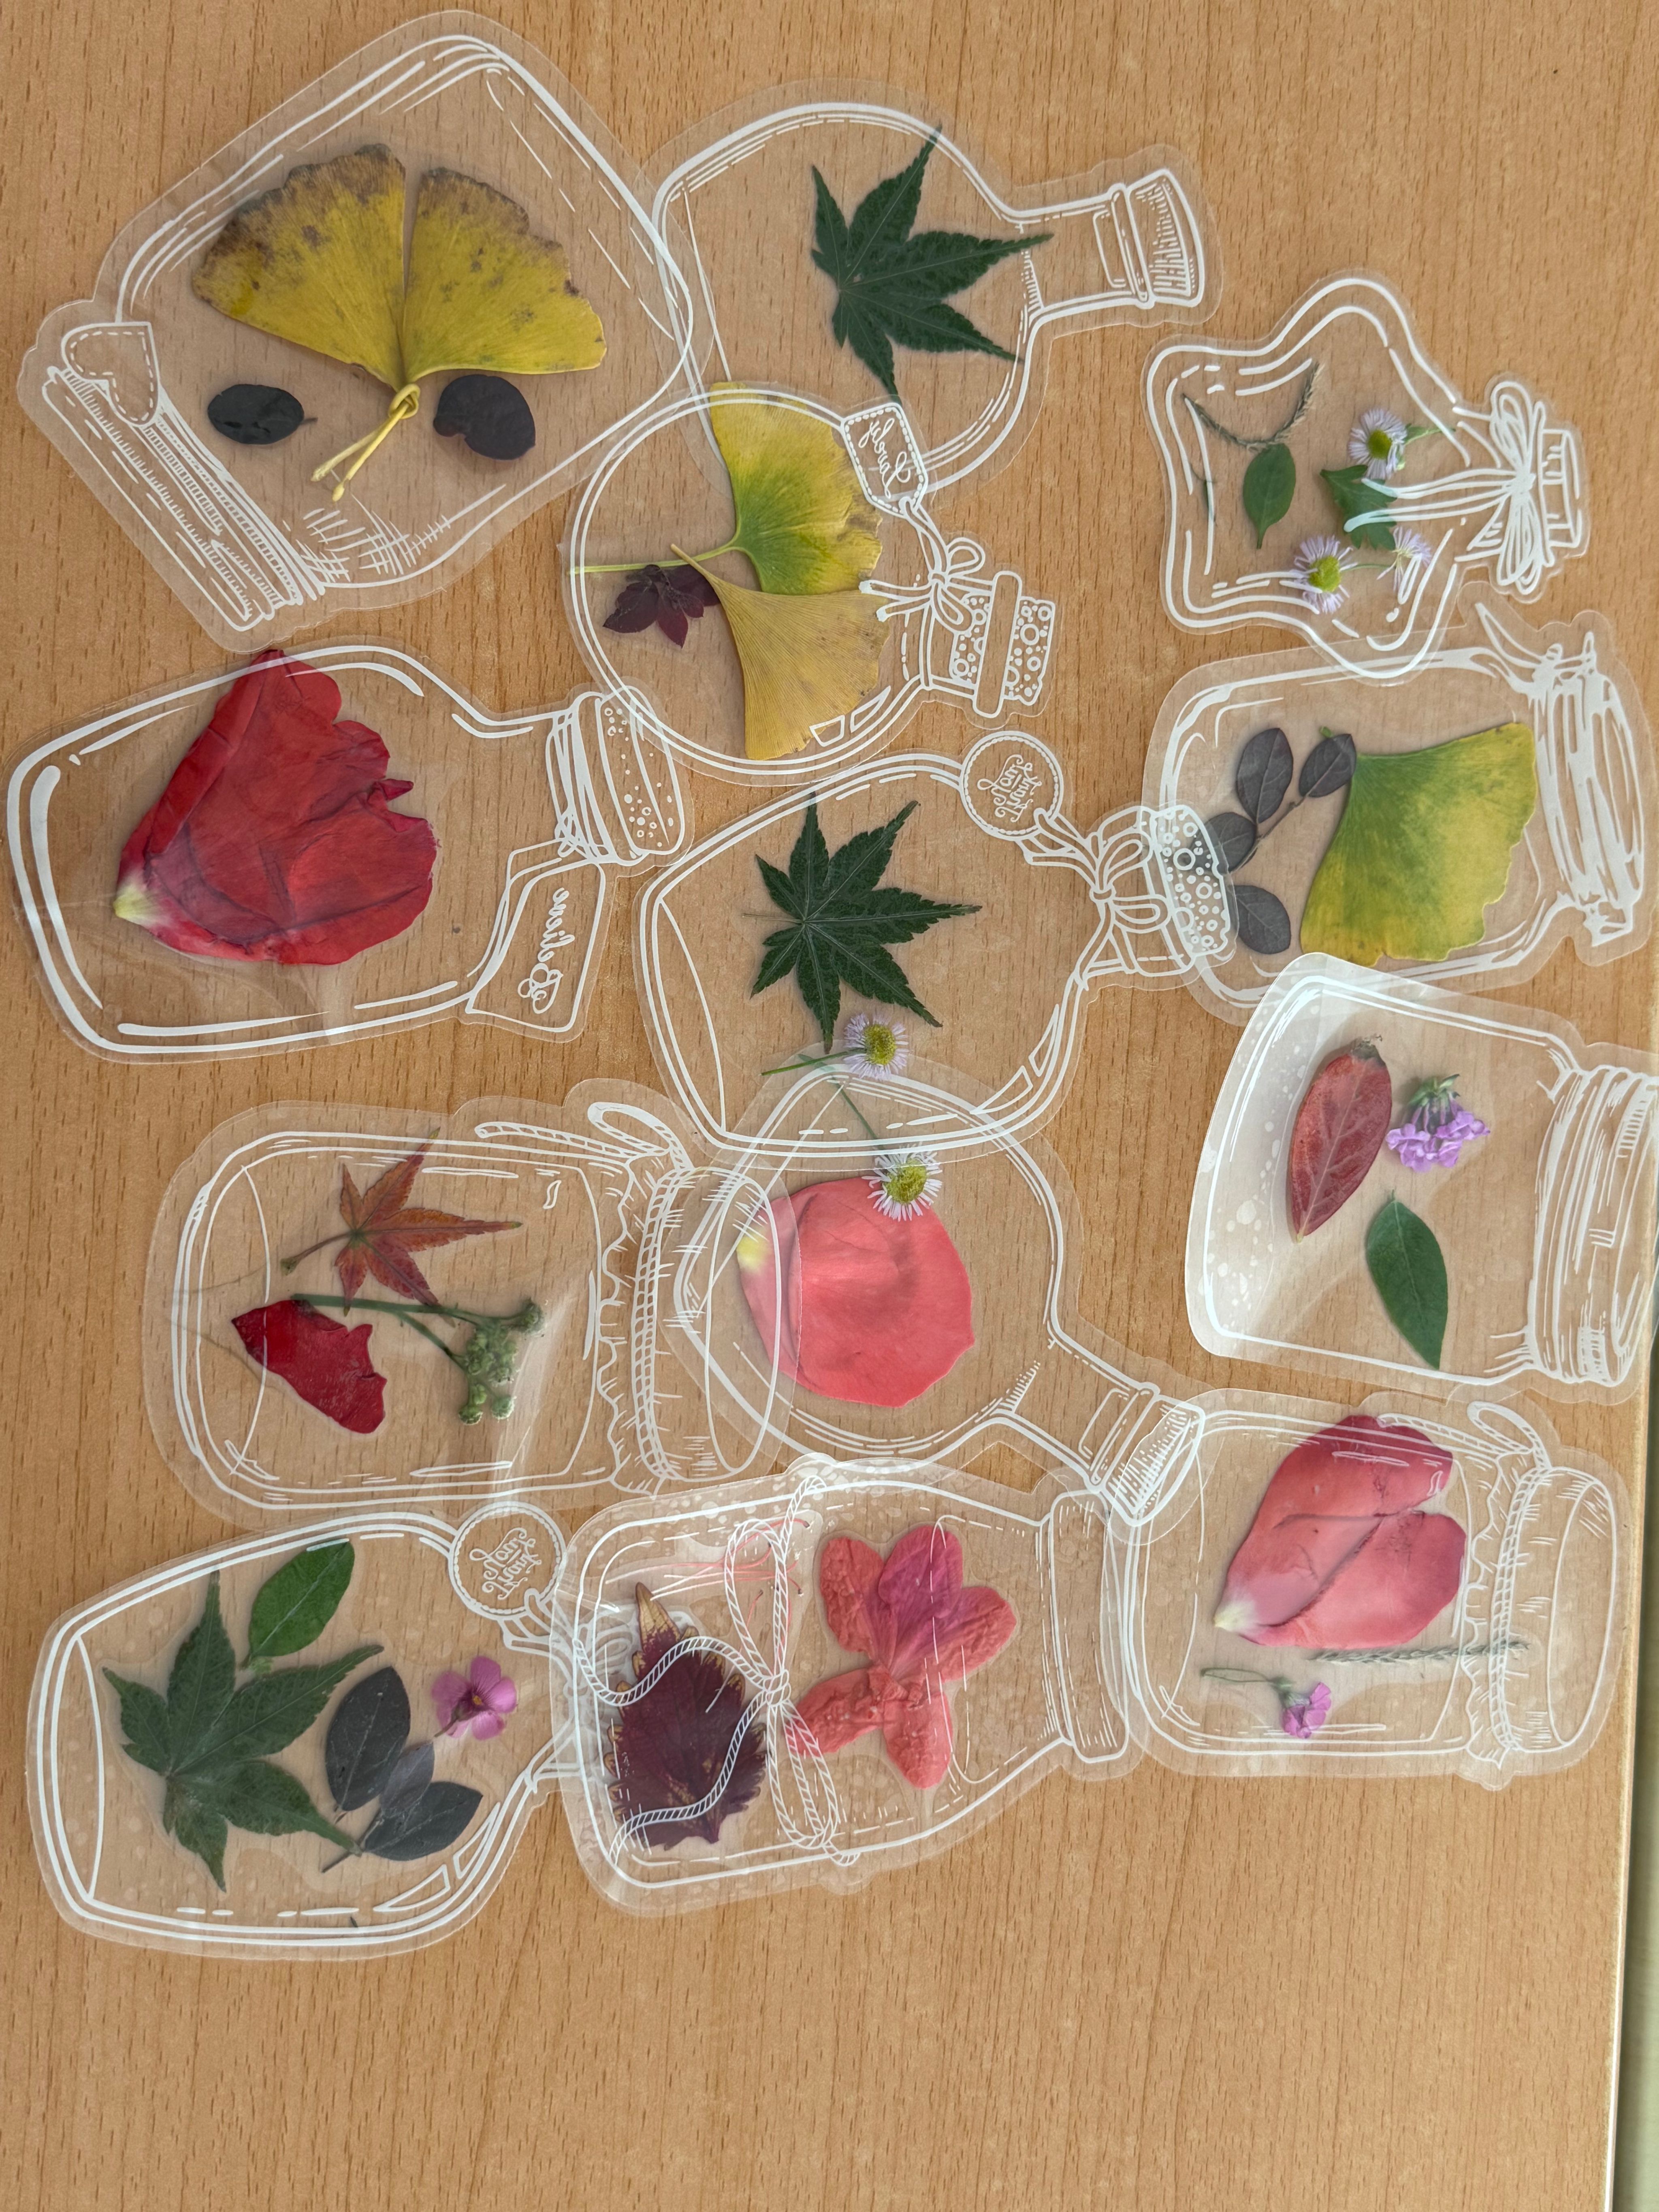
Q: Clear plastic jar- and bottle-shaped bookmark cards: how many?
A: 13